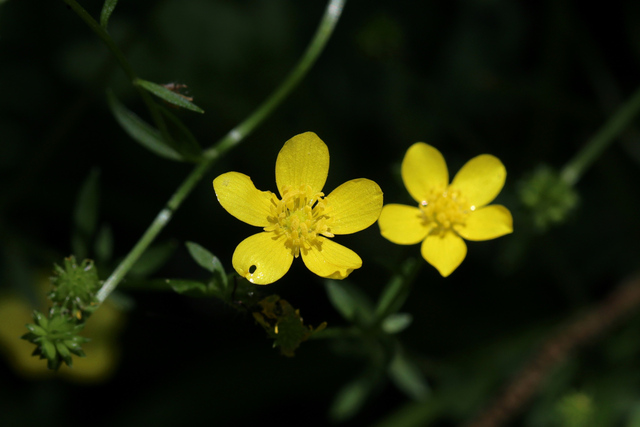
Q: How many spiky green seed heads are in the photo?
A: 3